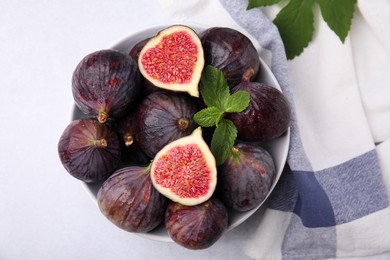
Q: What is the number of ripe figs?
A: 12